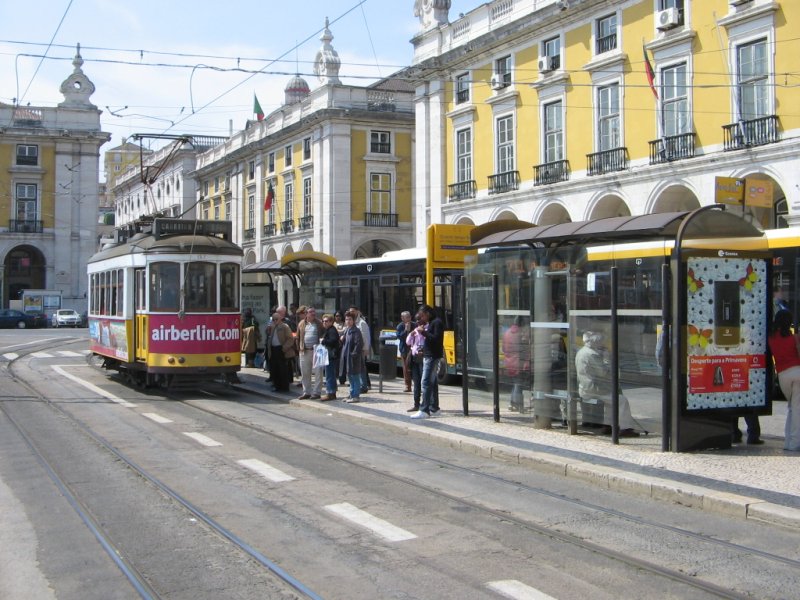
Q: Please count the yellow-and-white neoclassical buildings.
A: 3